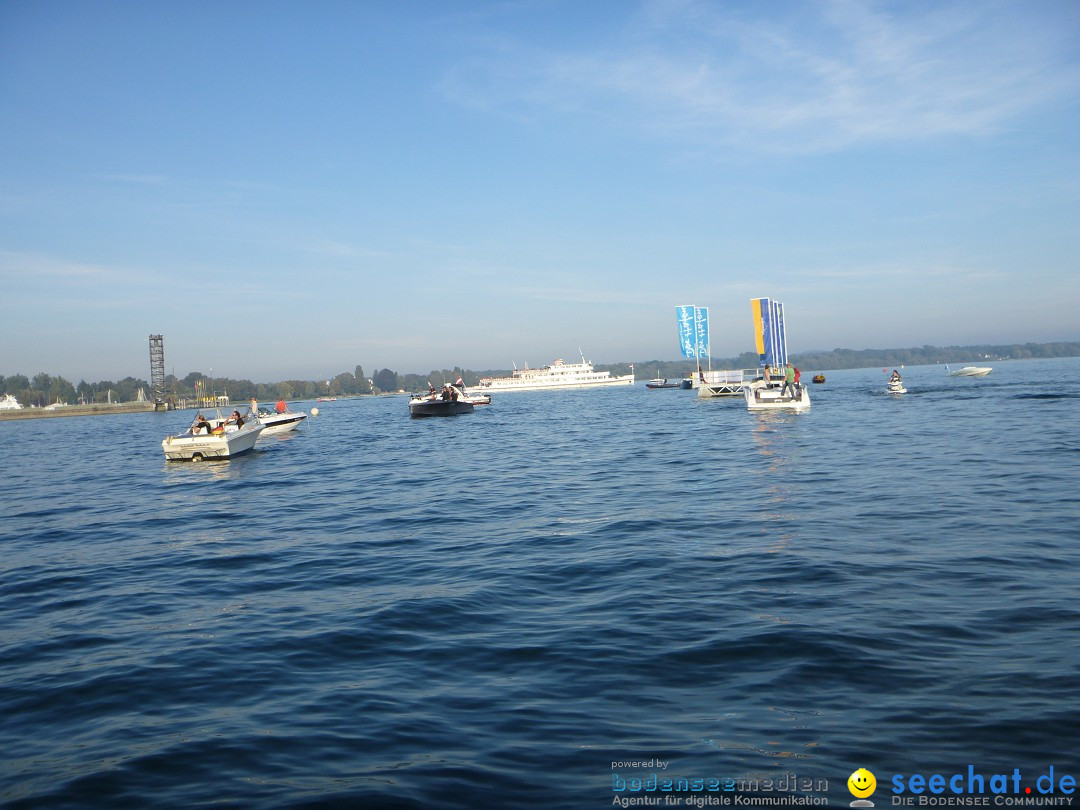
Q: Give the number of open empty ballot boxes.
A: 0